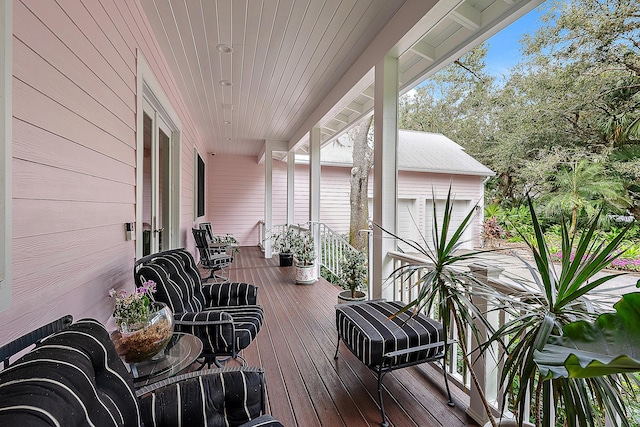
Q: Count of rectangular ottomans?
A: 1